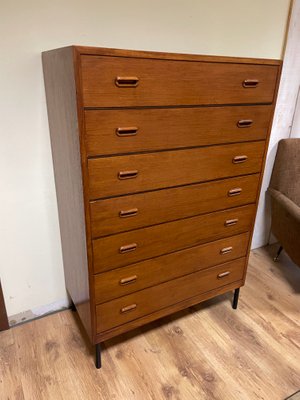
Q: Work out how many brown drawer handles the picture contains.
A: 14